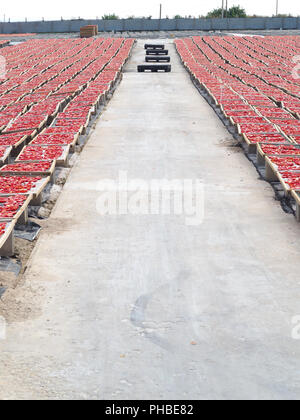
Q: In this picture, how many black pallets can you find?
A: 4